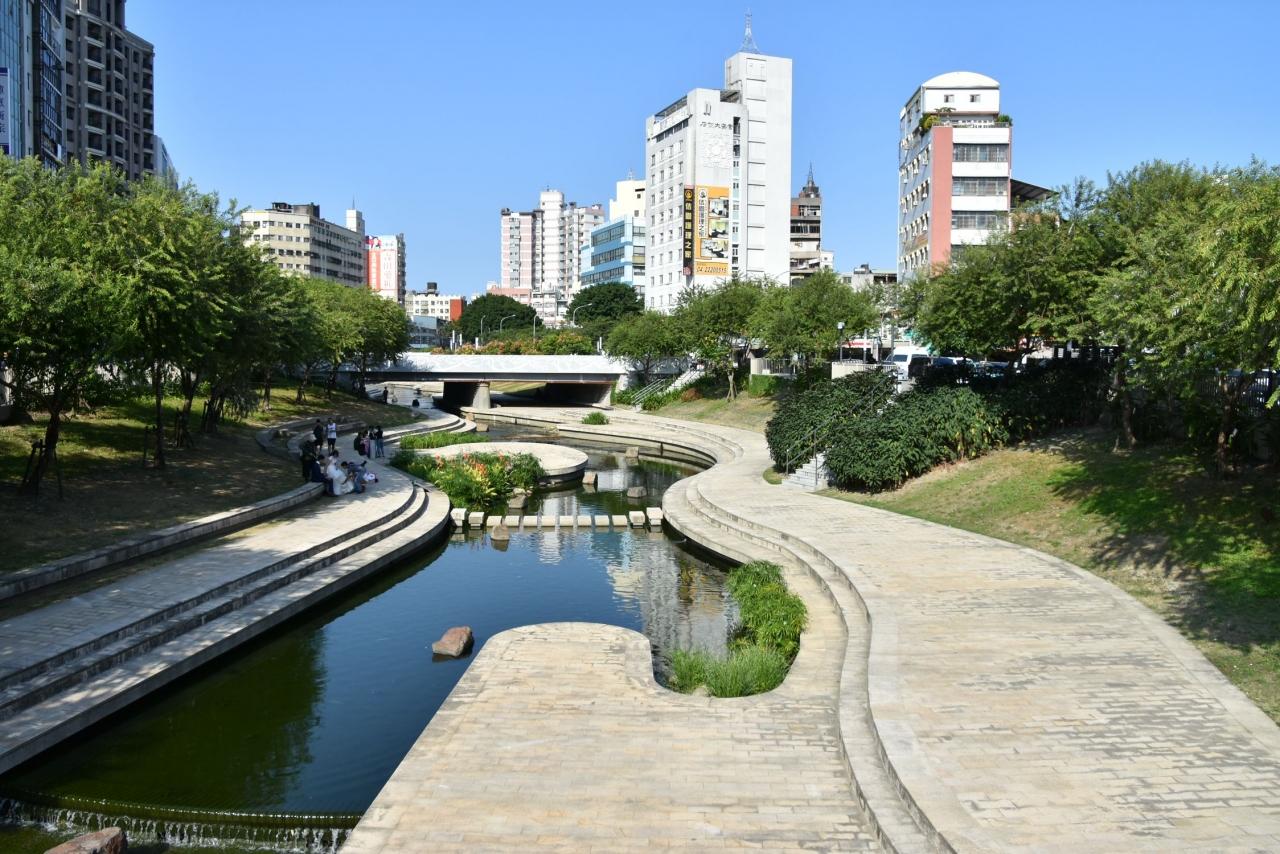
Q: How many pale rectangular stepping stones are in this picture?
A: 12